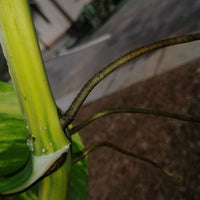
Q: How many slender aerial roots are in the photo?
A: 3